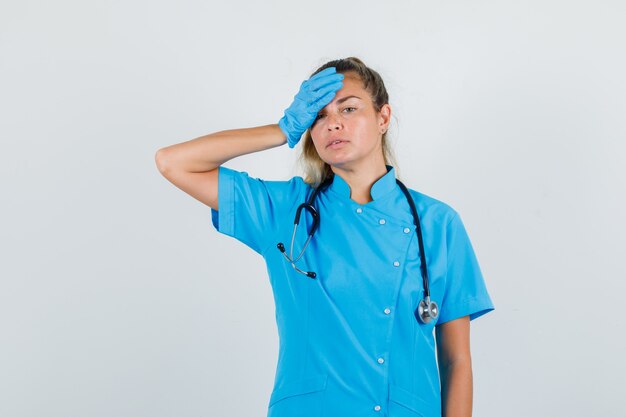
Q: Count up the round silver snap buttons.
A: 7